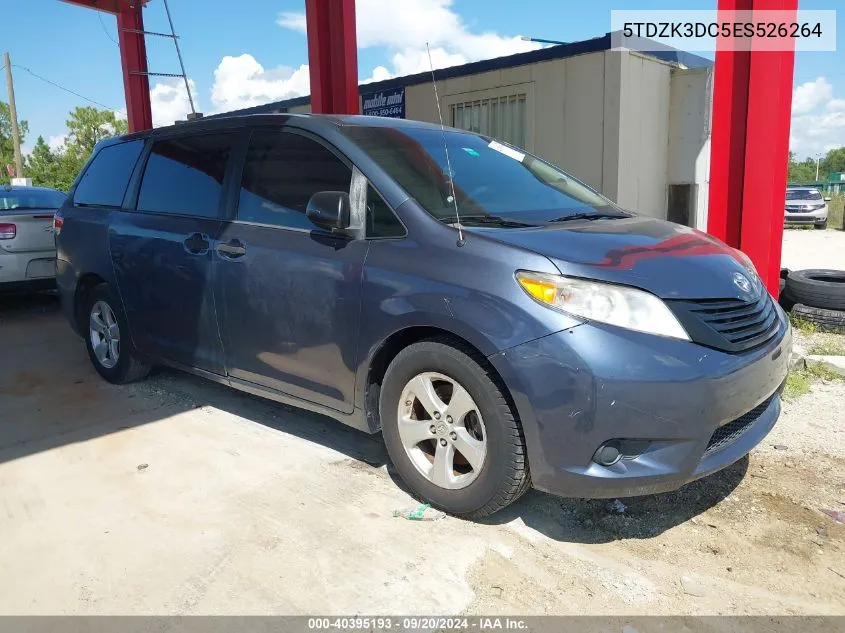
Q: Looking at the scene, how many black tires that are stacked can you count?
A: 2